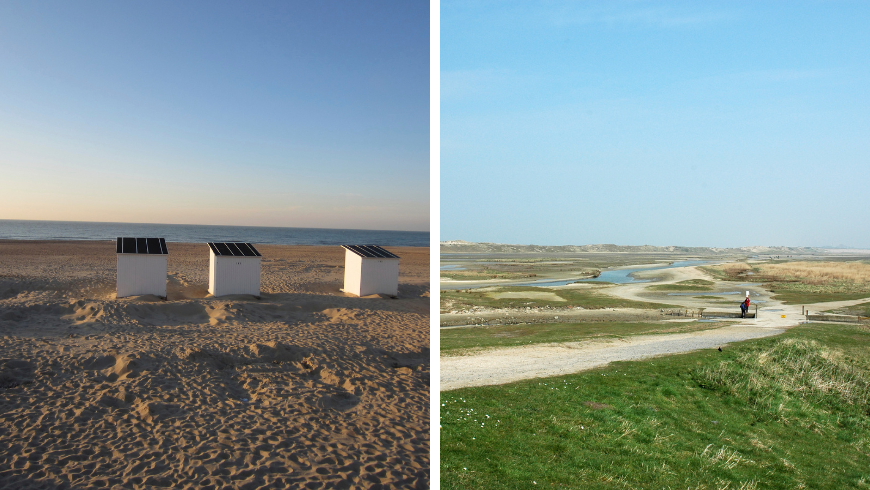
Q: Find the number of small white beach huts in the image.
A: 3